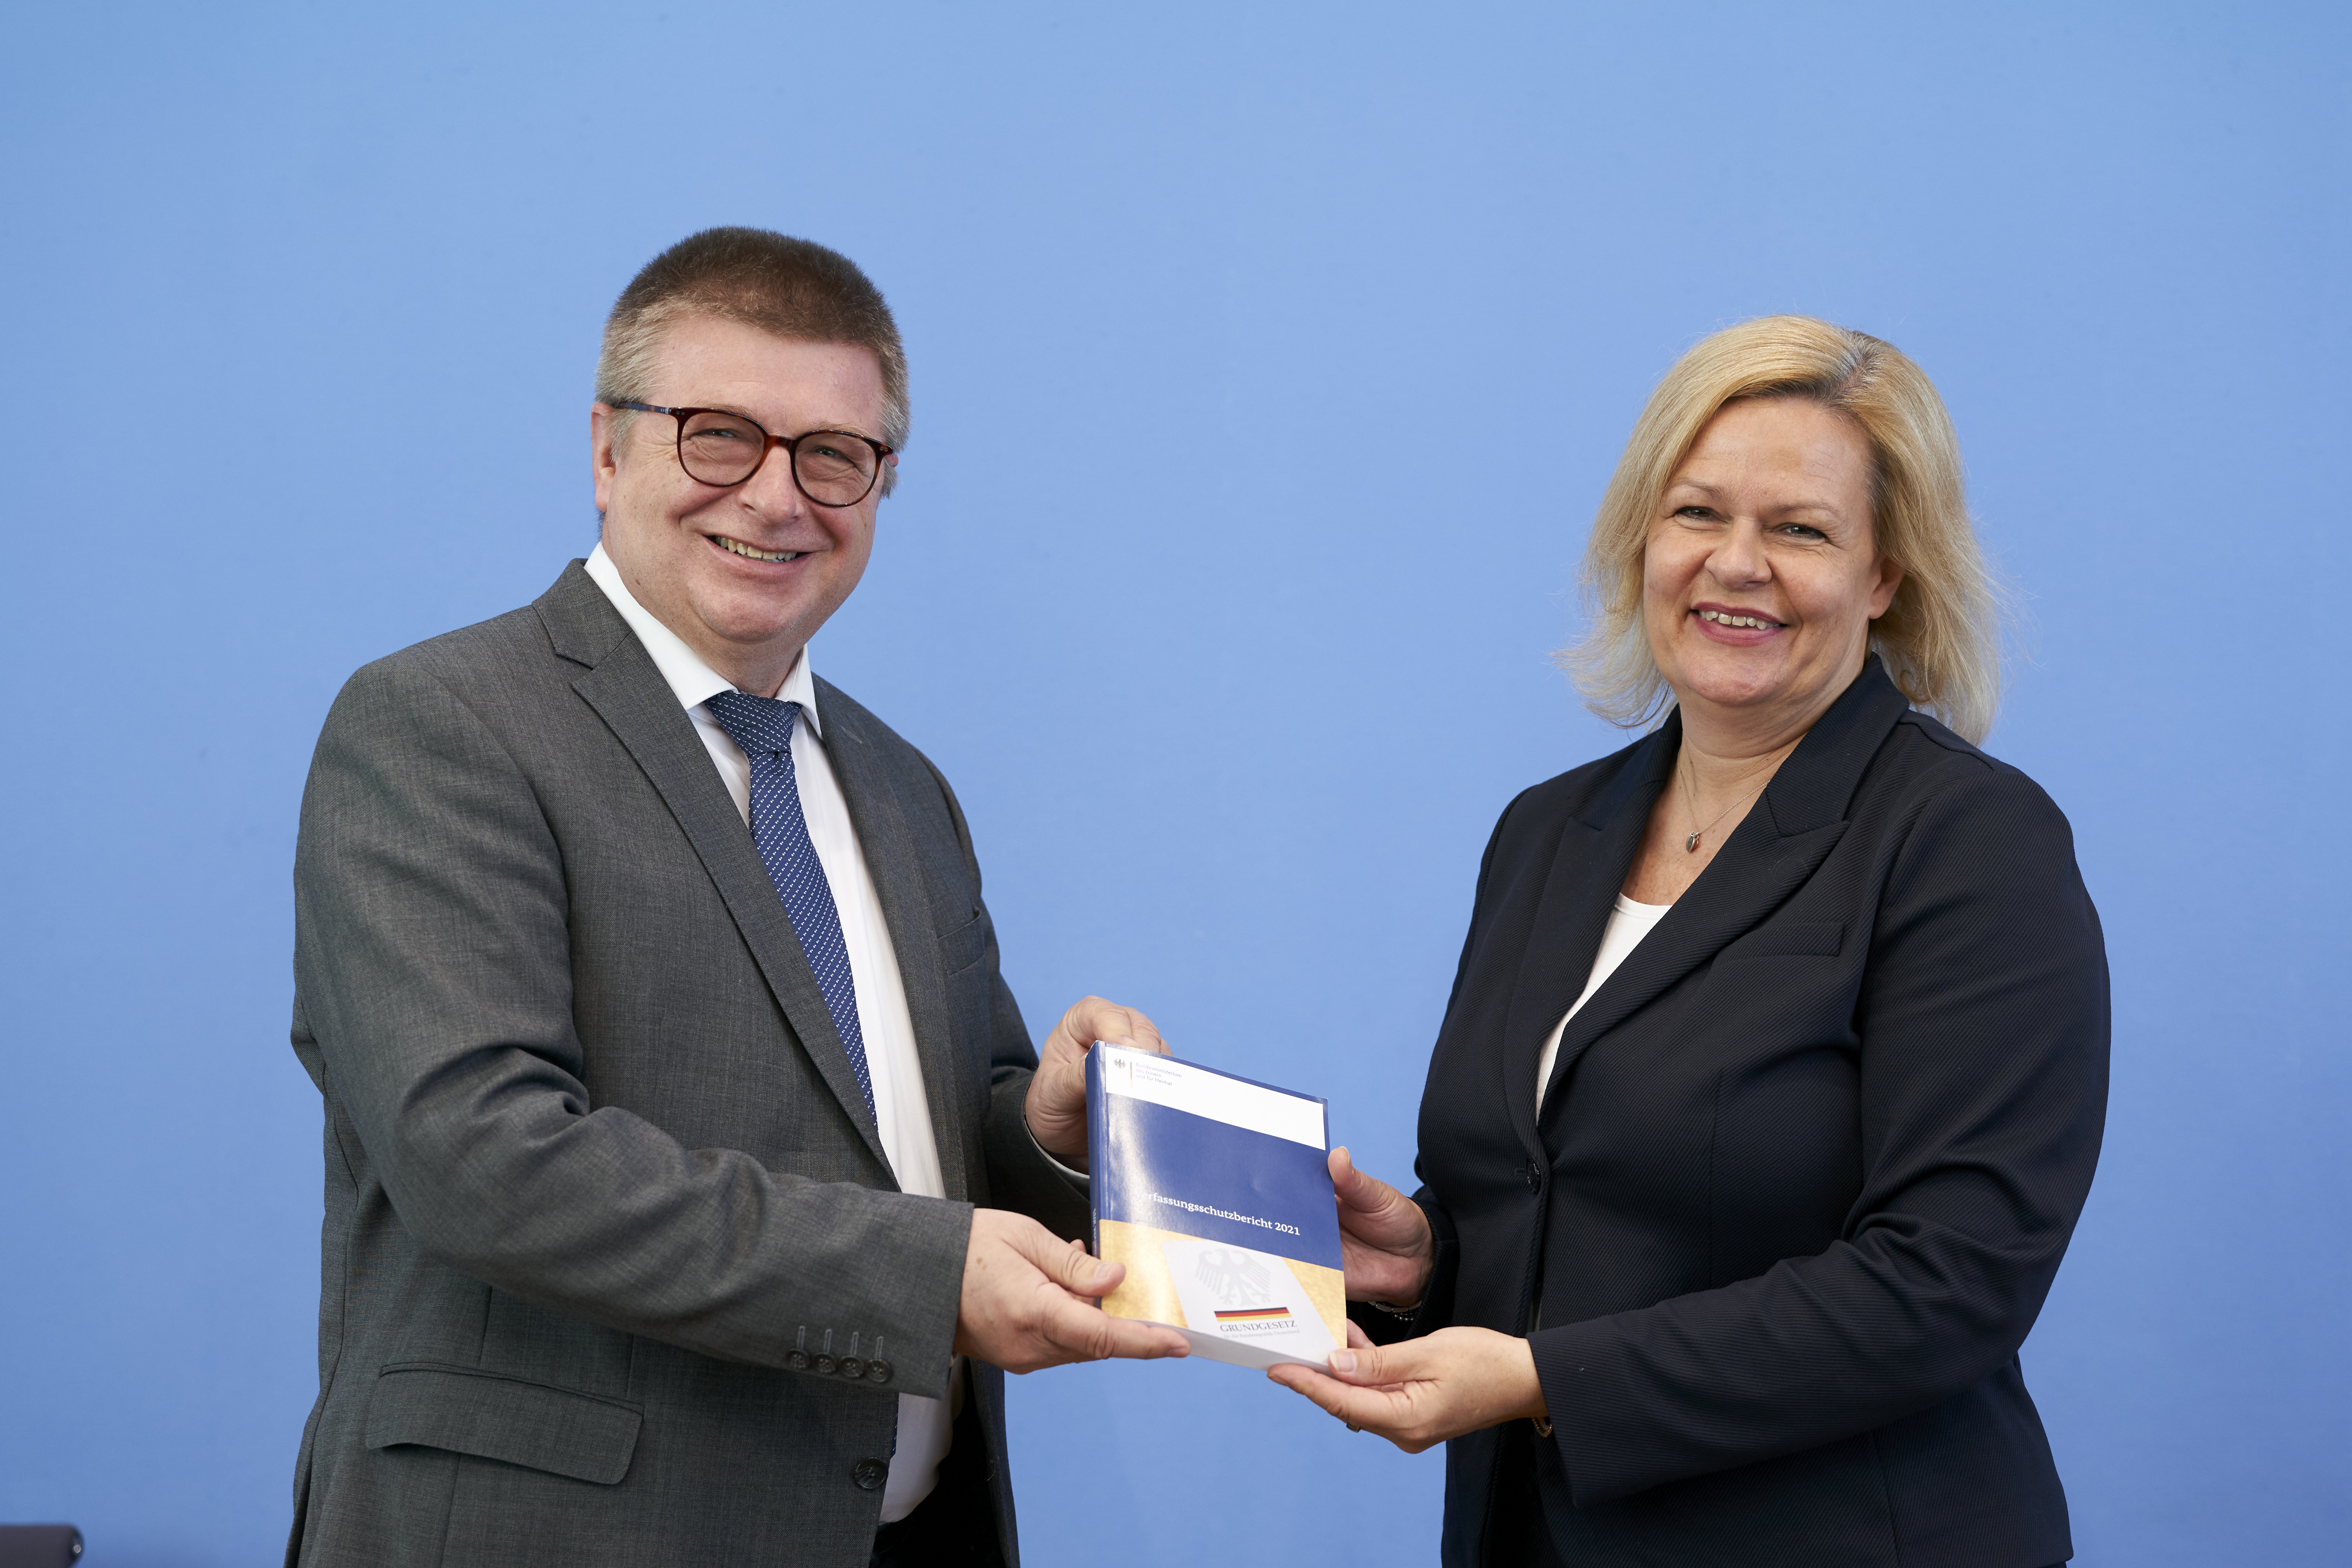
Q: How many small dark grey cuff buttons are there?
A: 4